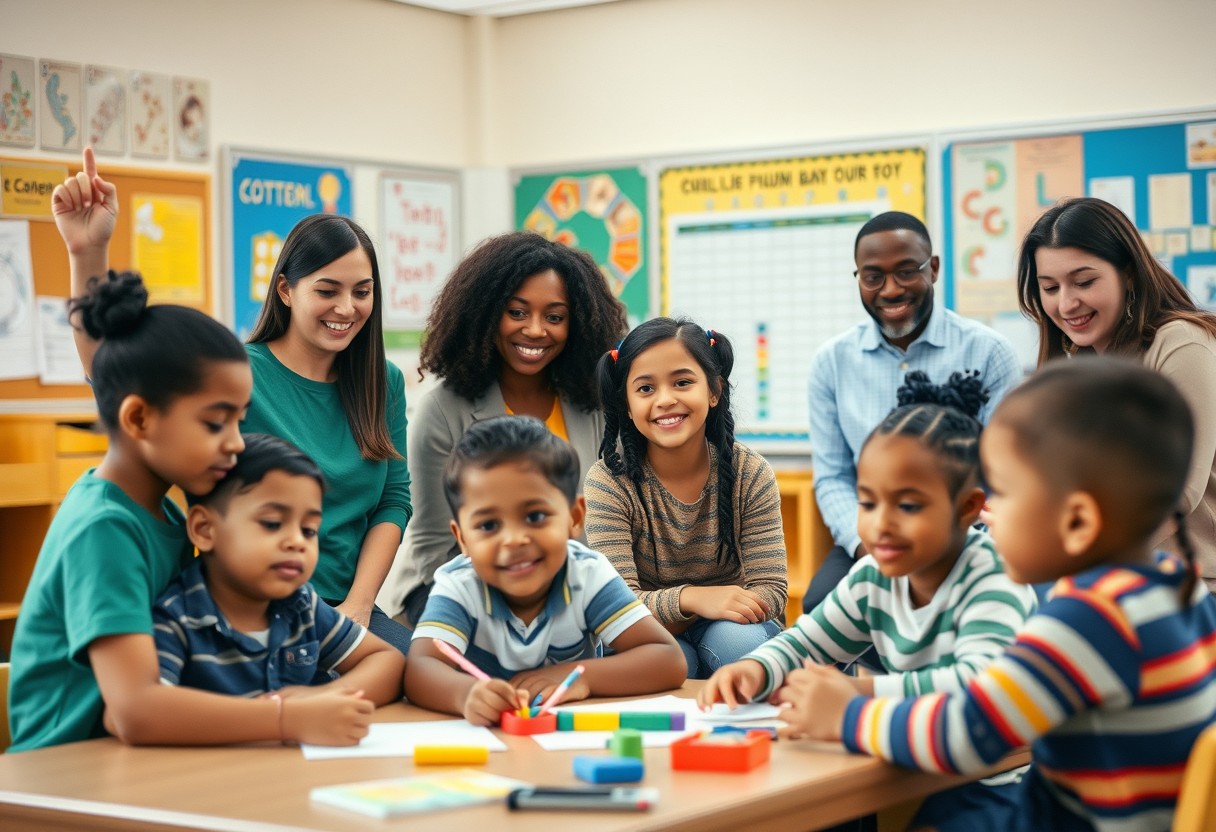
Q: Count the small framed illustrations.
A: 5